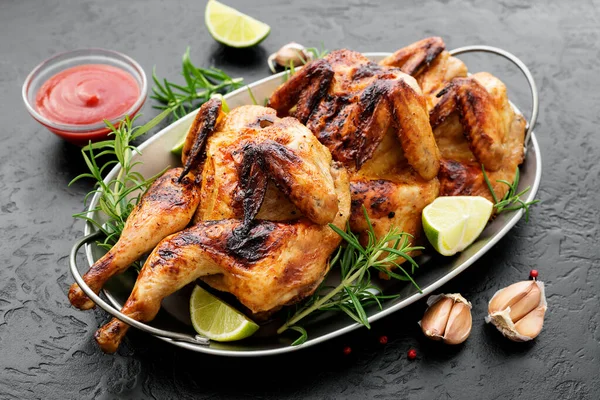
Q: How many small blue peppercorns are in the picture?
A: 0